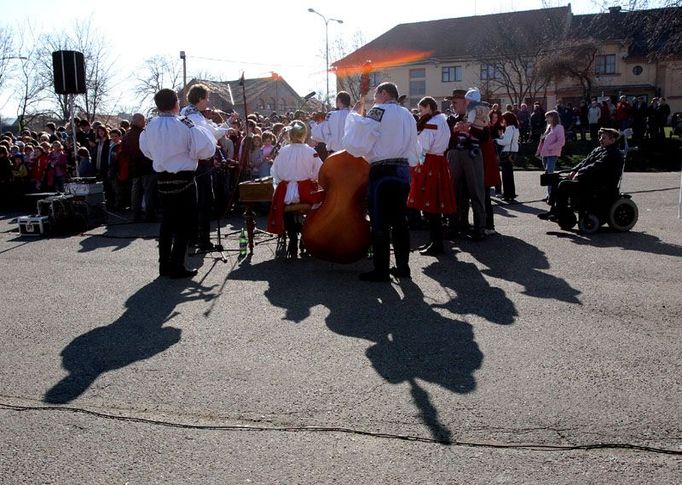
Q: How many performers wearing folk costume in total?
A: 6